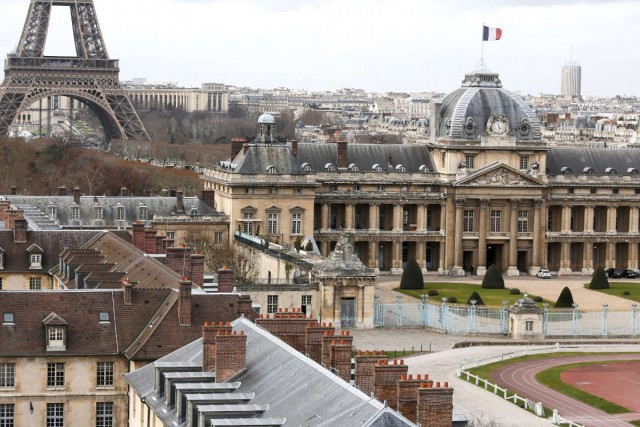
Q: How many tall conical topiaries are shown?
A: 5